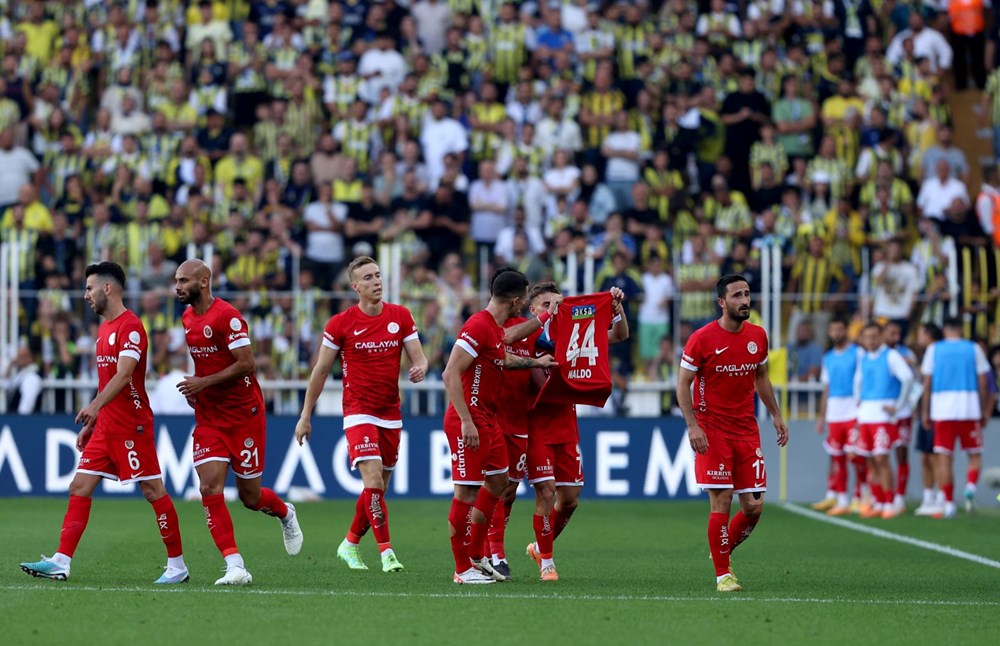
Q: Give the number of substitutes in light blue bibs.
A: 4